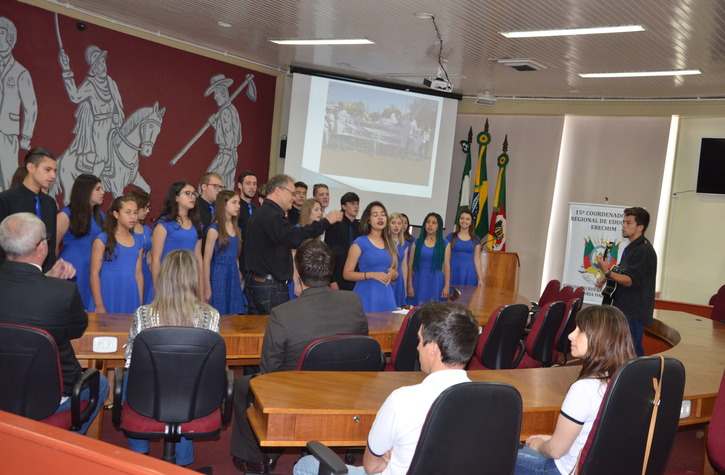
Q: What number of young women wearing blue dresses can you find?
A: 11